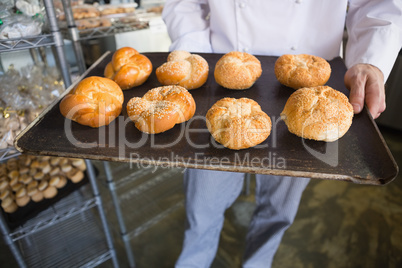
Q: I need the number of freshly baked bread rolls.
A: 8